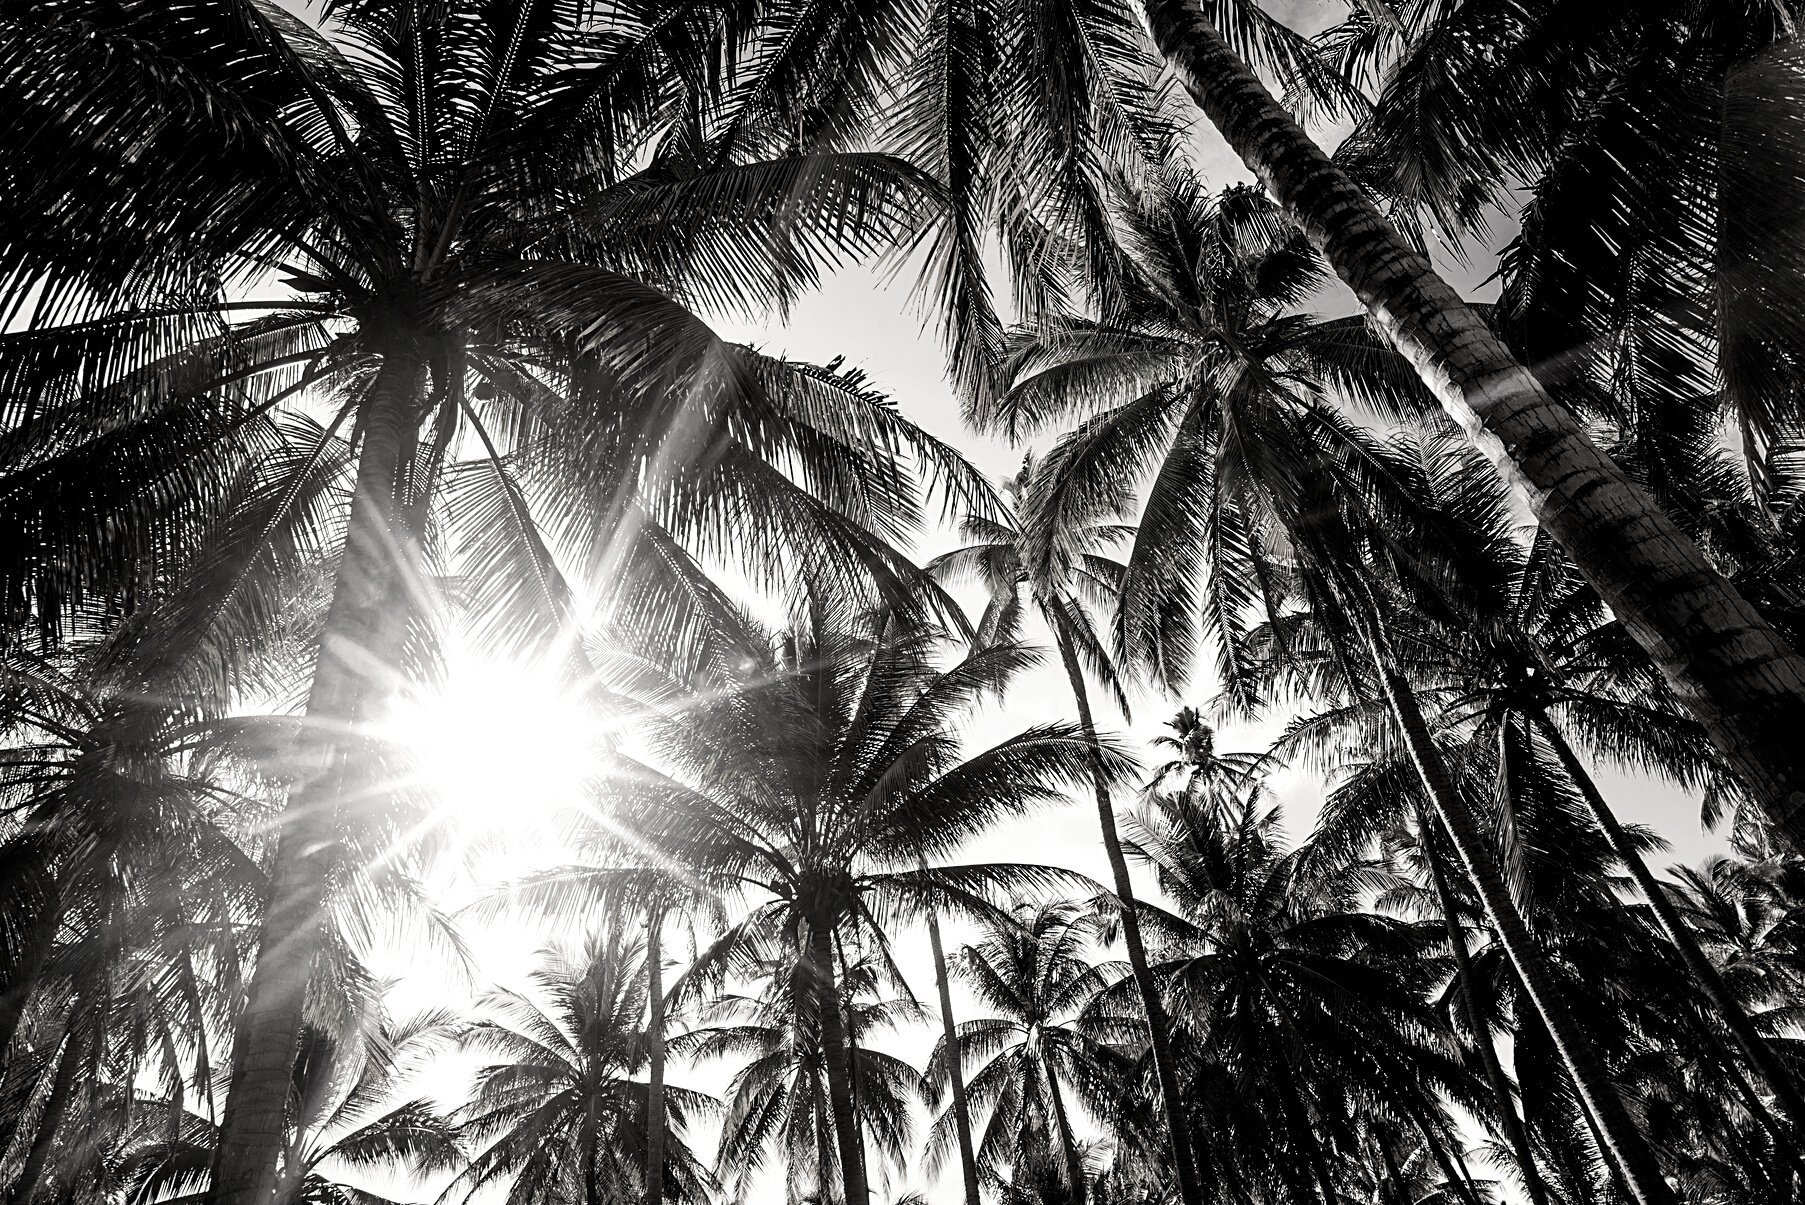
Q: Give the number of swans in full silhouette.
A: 0